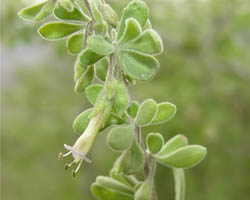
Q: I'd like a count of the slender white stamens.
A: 3